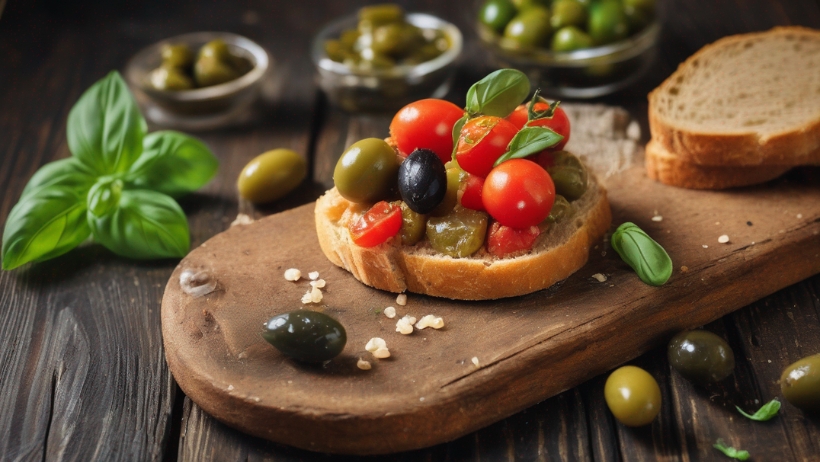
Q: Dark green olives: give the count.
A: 2